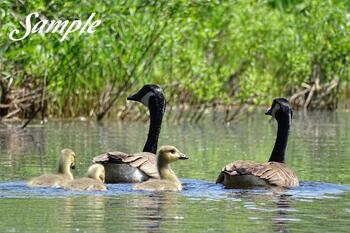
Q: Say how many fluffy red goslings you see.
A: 0